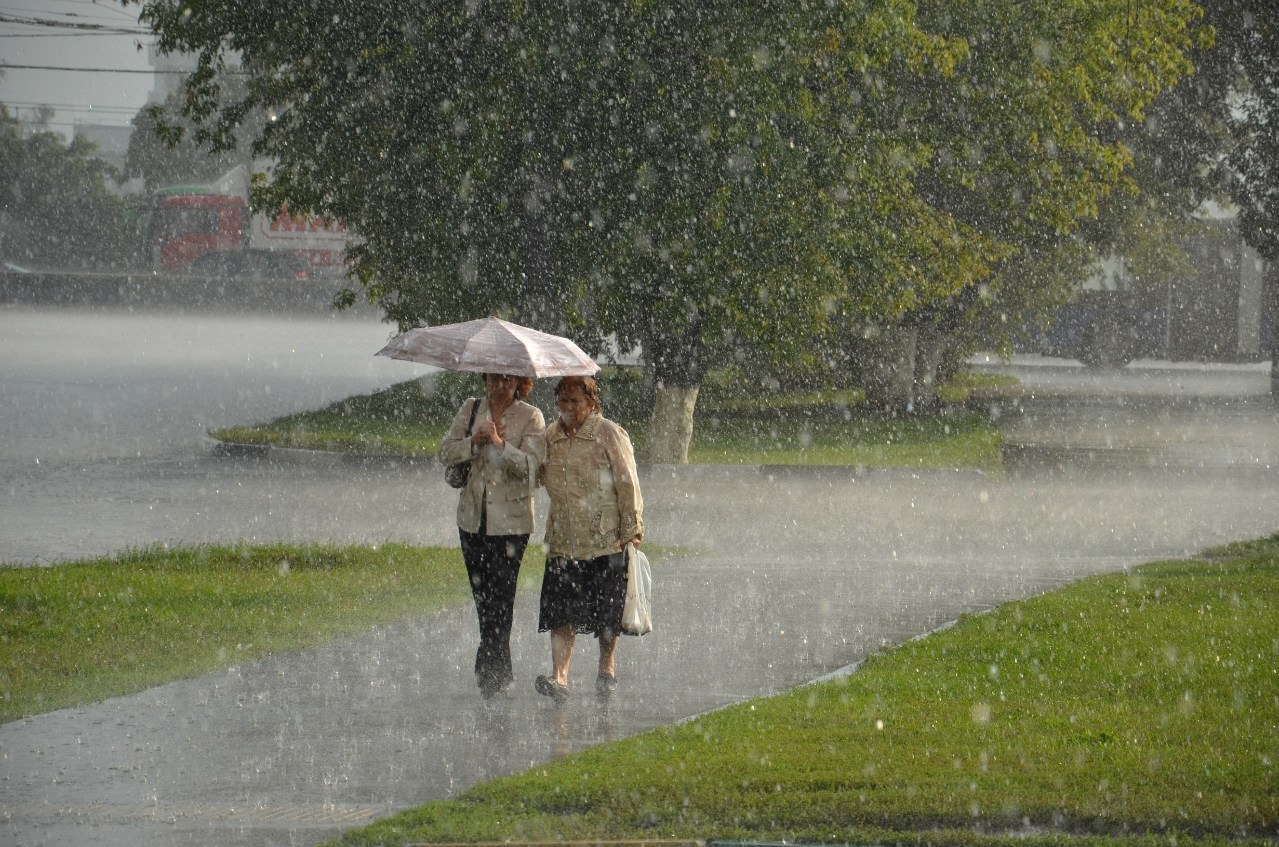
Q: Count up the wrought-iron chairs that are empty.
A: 0